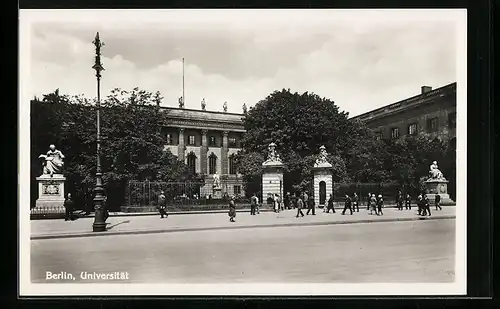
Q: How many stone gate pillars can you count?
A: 2